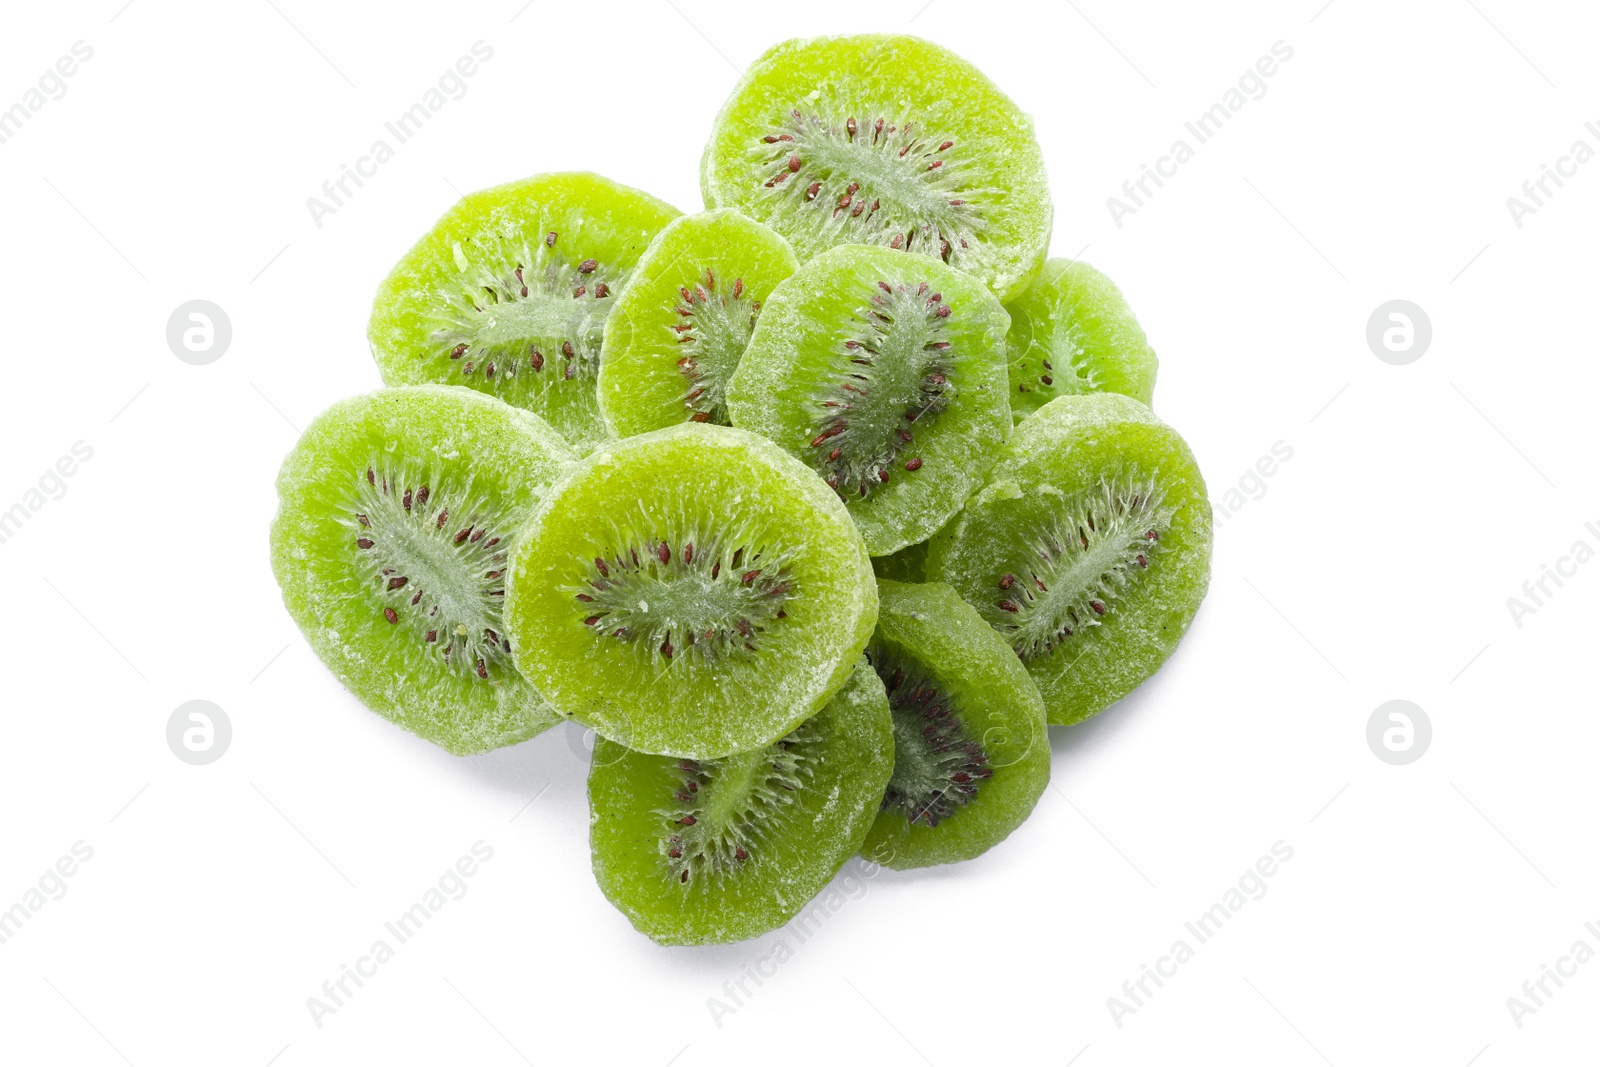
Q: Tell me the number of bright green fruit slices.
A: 10